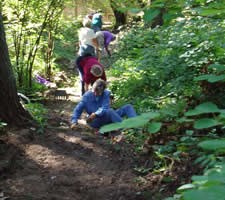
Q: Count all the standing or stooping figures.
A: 4